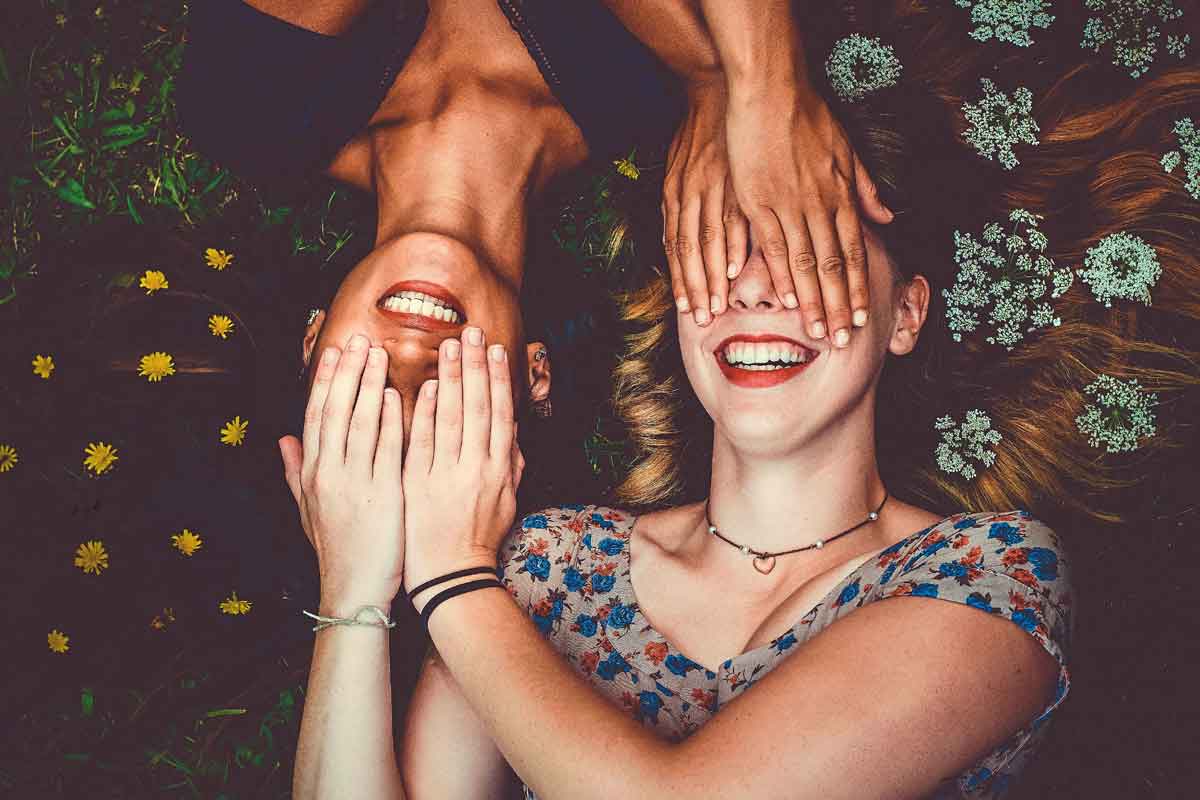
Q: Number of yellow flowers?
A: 13